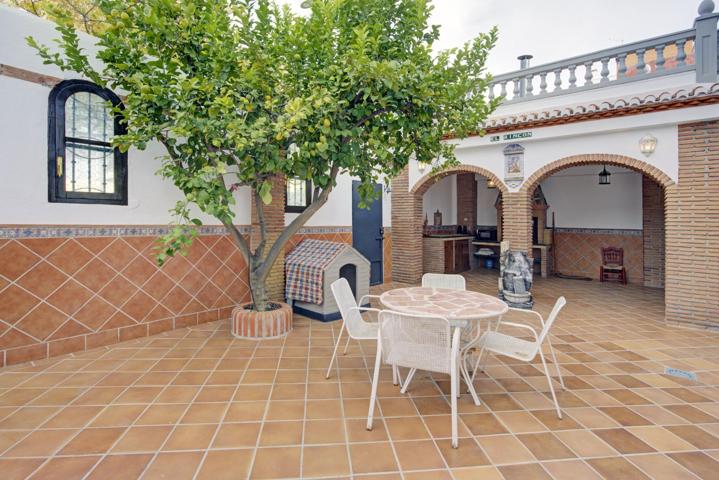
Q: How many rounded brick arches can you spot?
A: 2